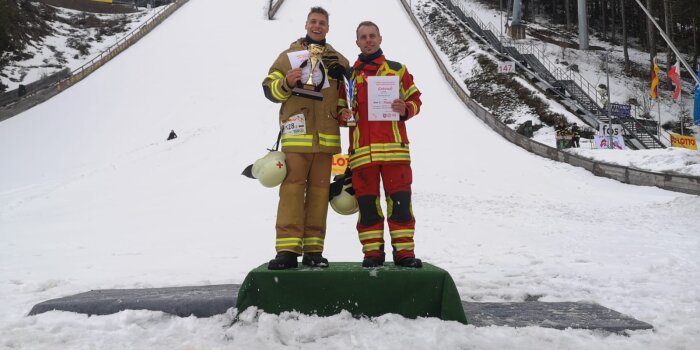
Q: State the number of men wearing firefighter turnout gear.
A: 2